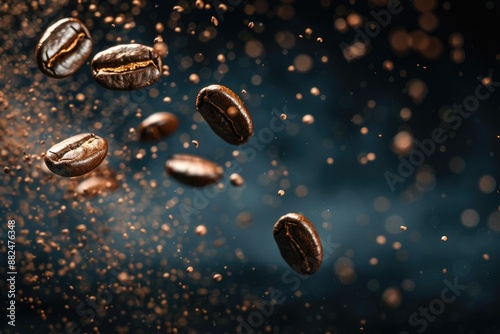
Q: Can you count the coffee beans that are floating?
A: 8